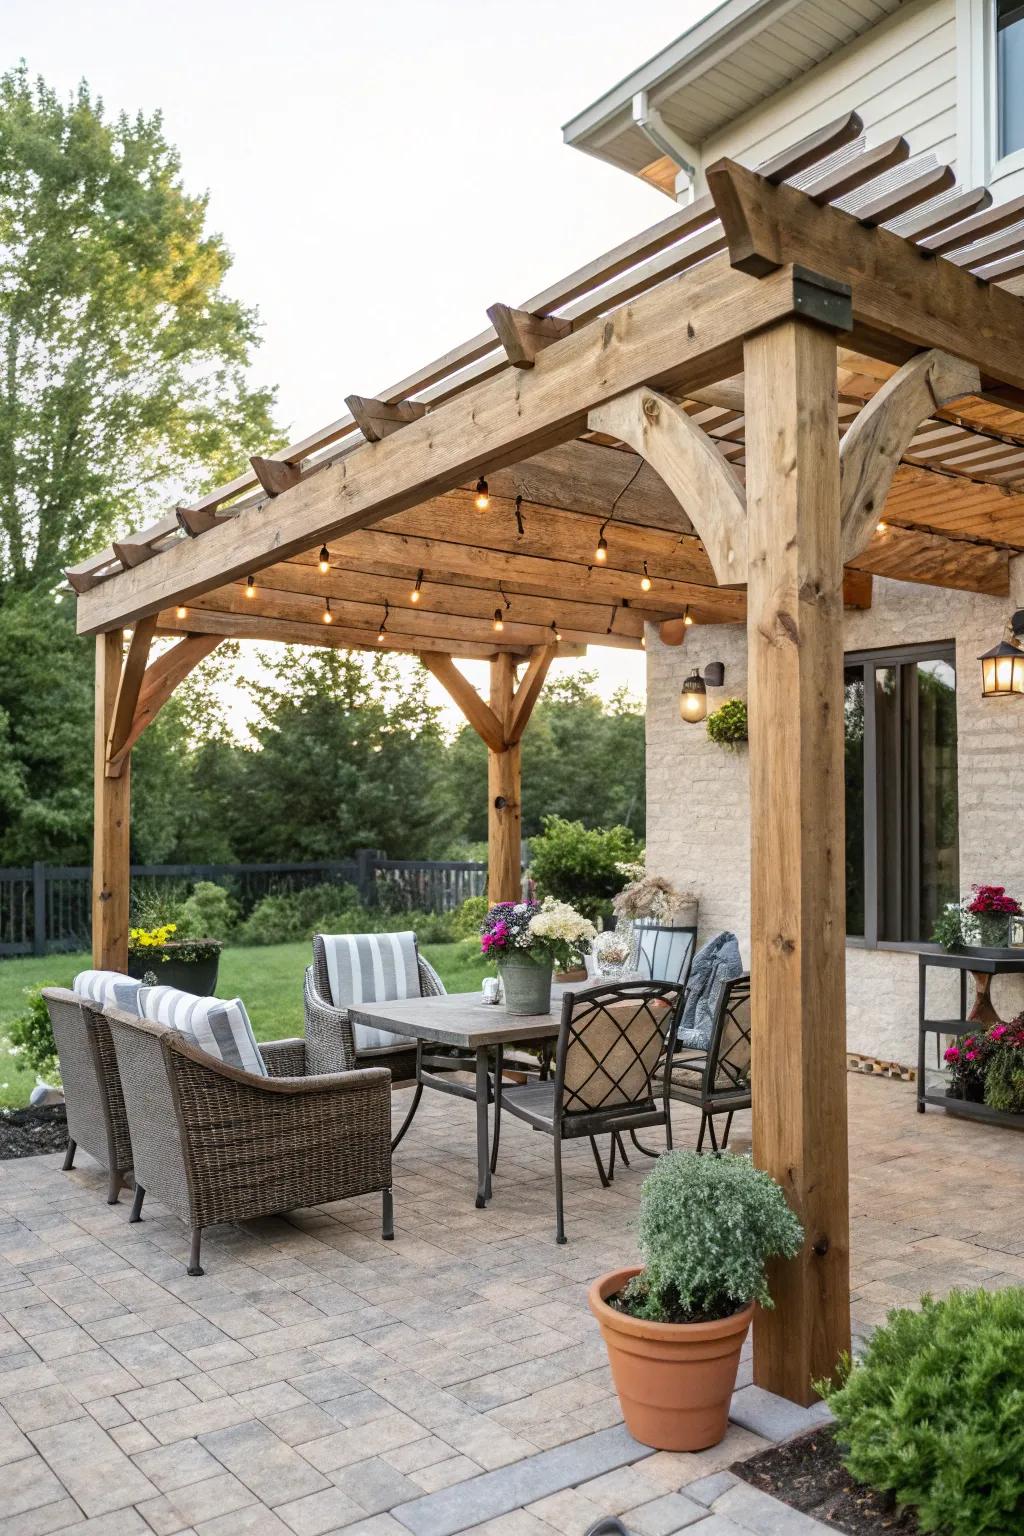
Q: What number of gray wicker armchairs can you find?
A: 3